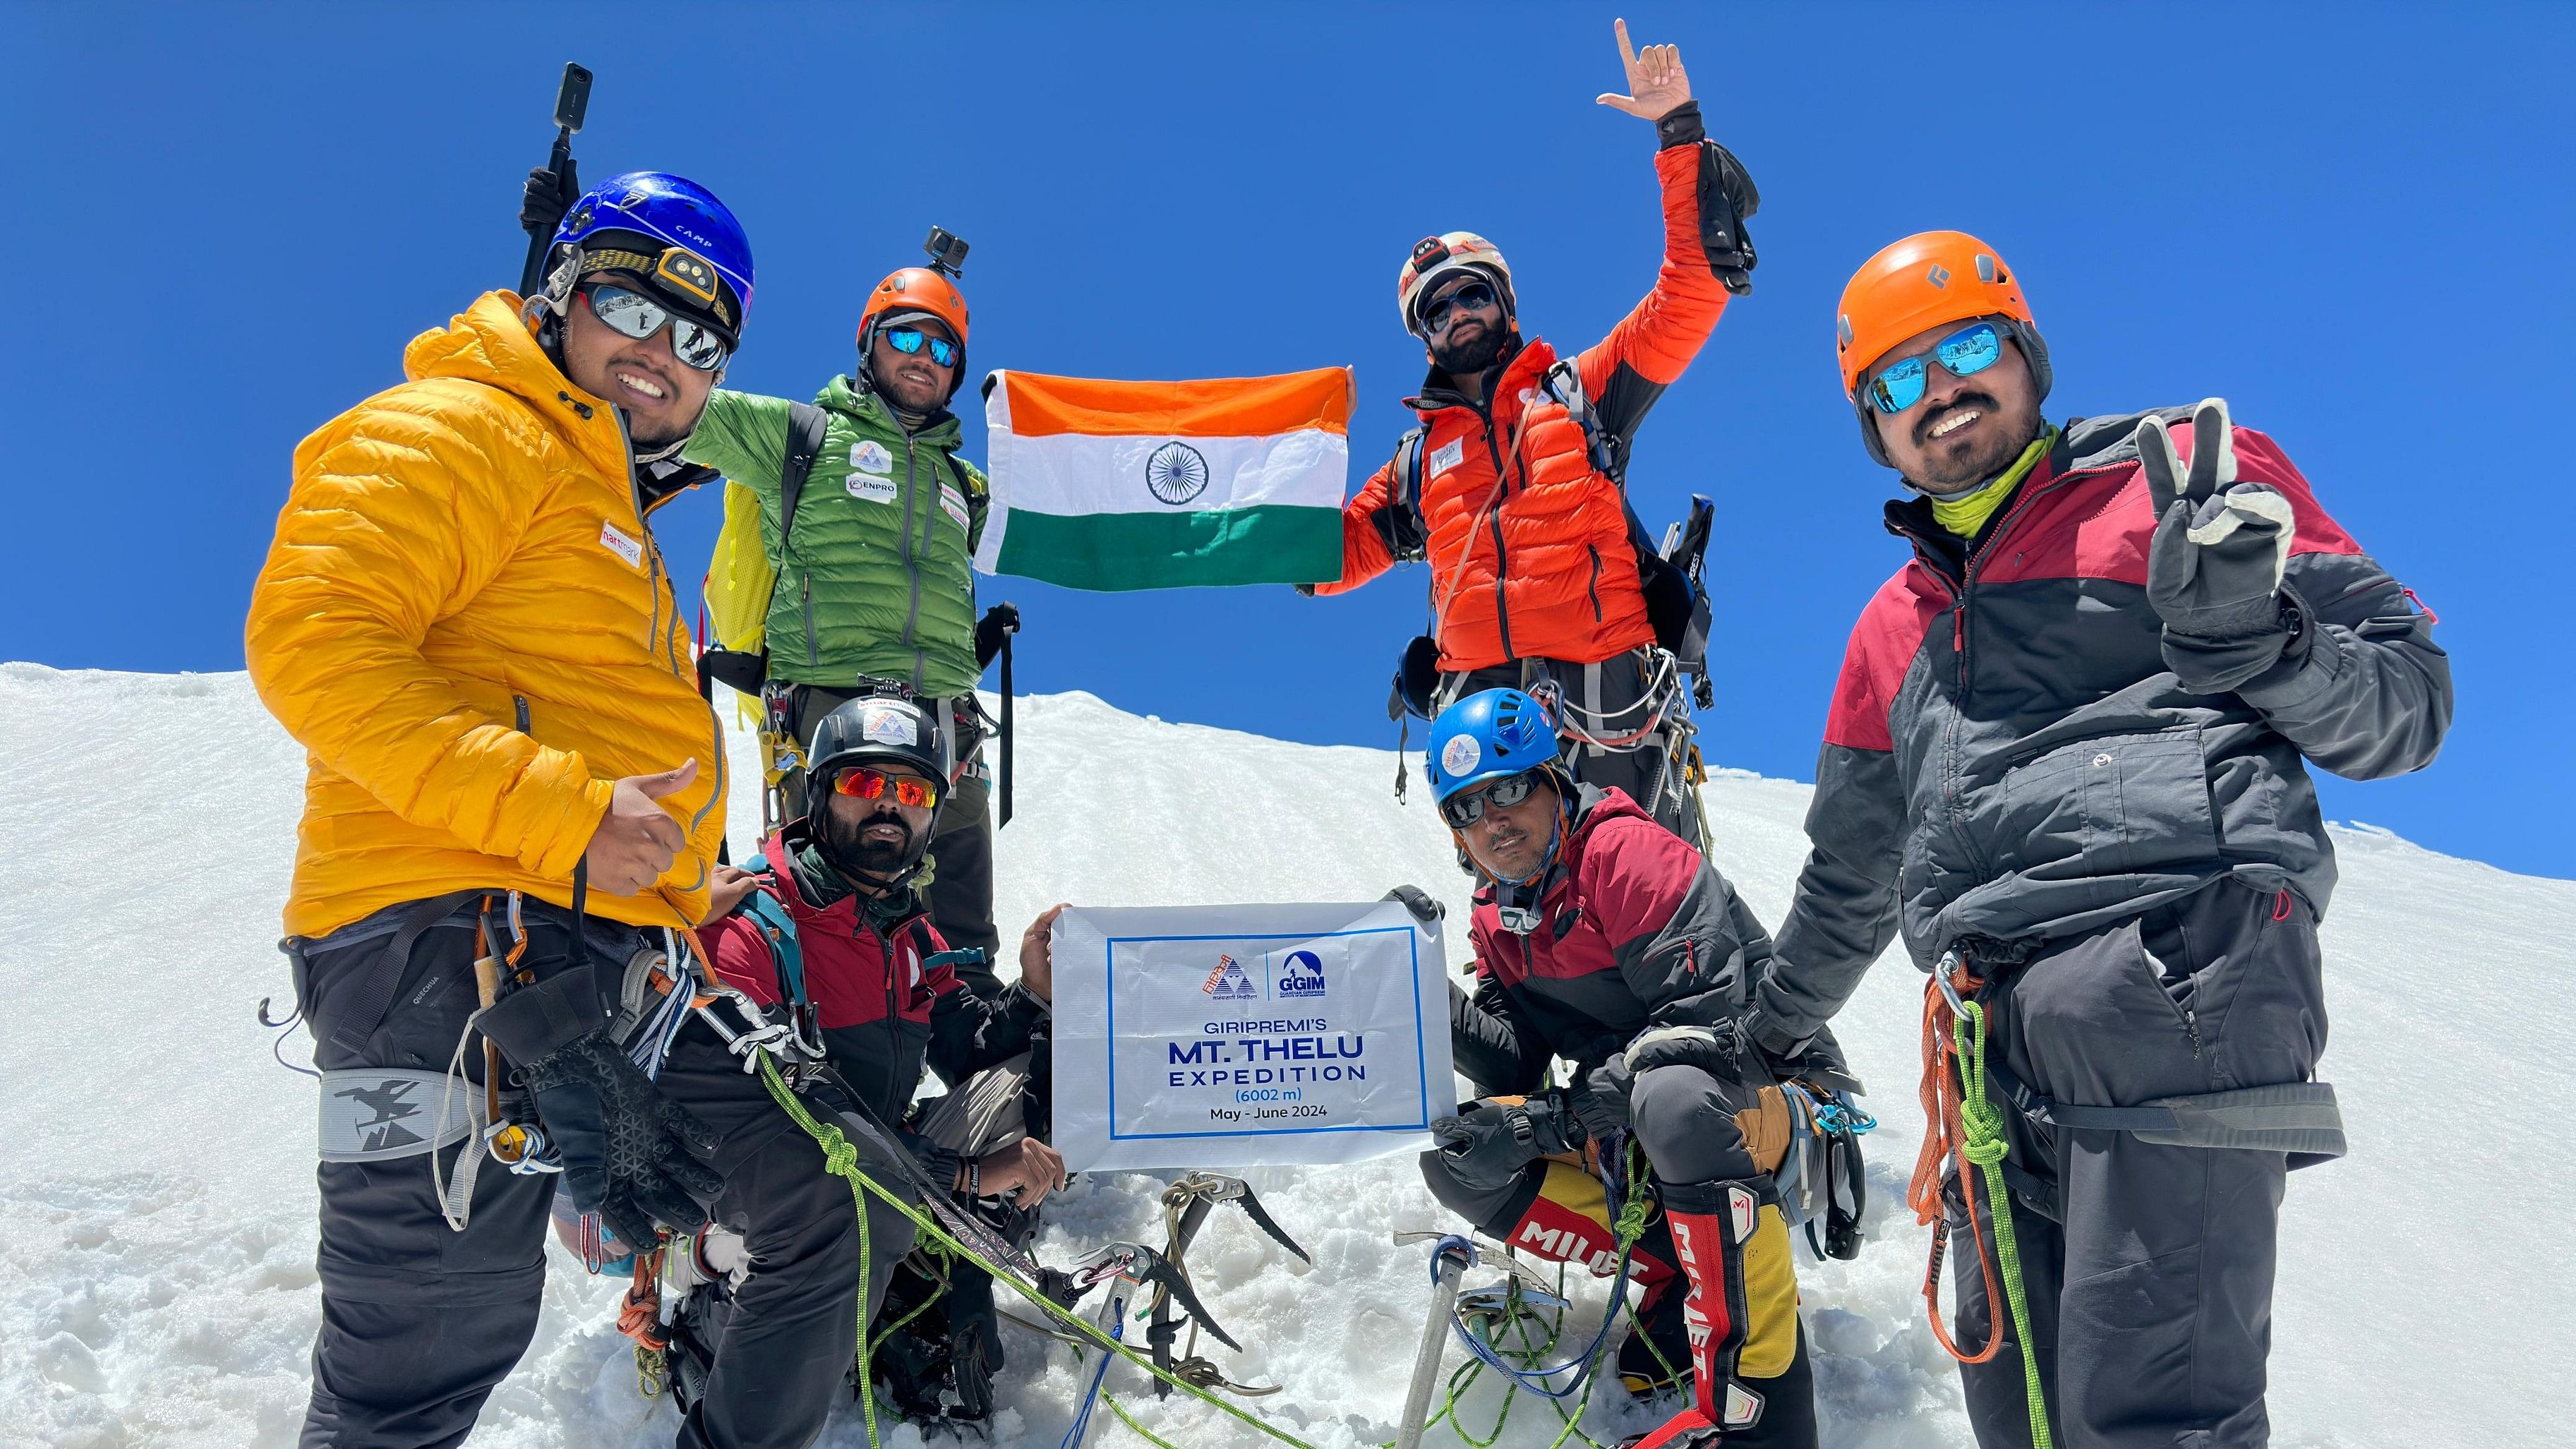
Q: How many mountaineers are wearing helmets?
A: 6